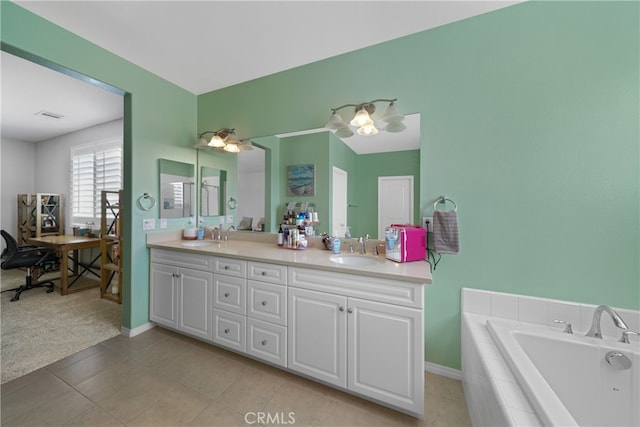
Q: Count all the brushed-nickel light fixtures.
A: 2